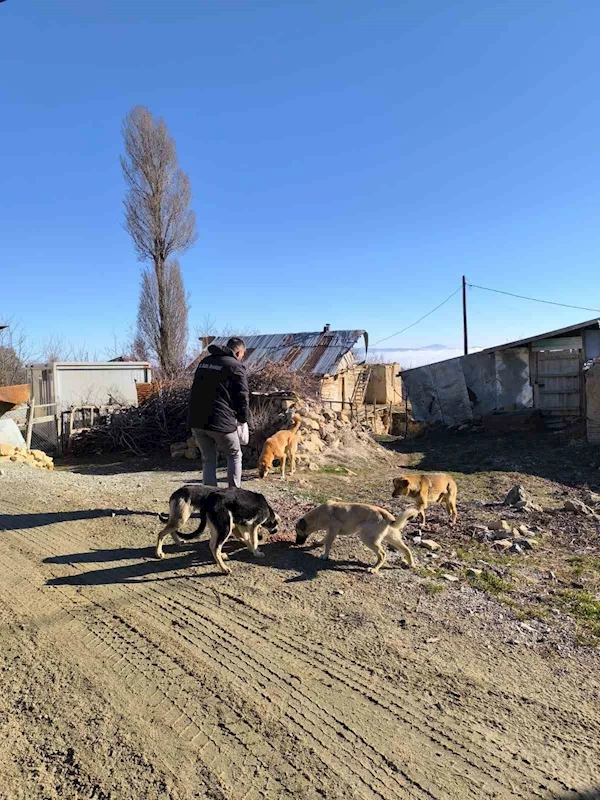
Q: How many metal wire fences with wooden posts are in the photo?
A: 1